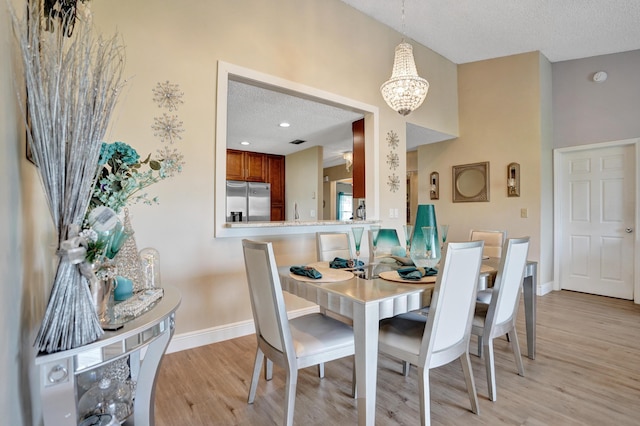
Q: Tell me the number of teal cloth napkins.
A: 3